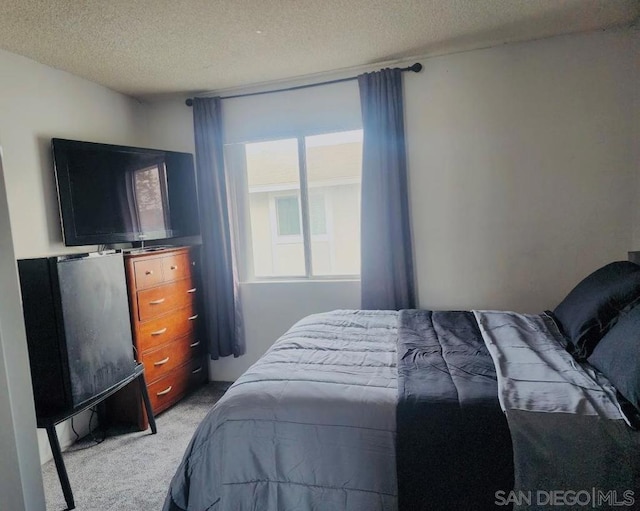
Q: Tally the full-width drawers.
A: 4